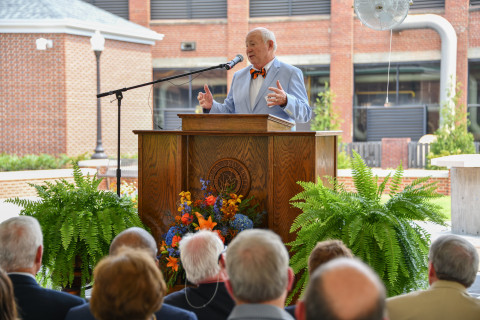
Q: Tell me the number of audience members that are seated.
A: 9